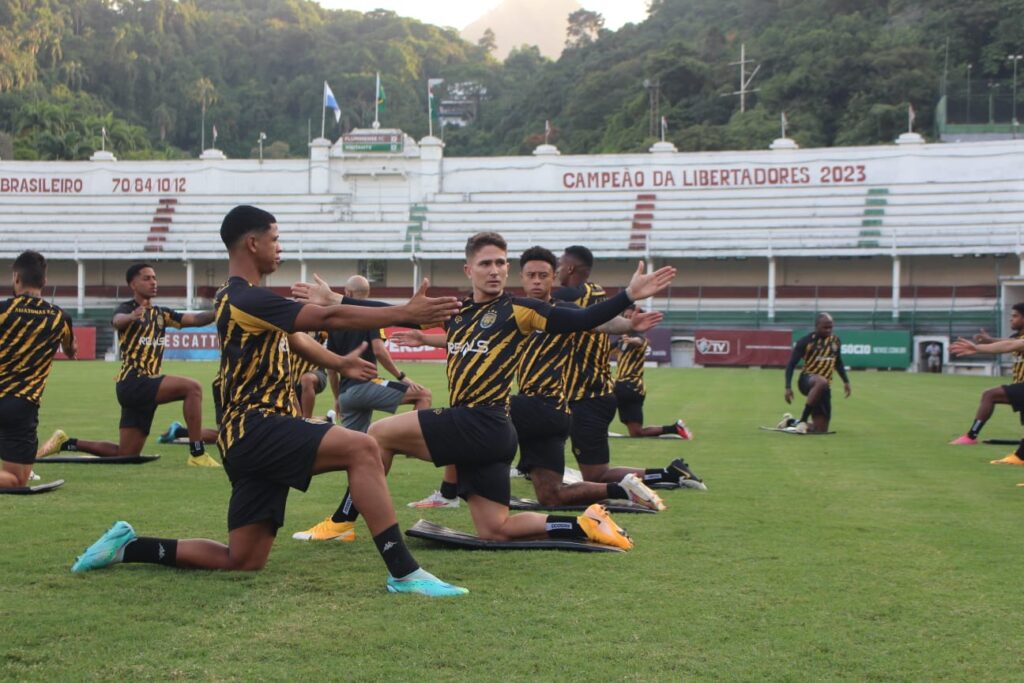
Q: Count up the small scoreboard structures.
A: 1